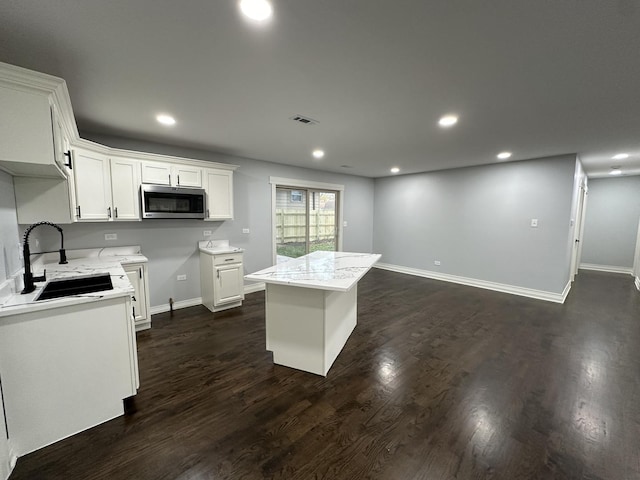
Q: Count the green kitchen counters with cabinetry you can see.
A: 0